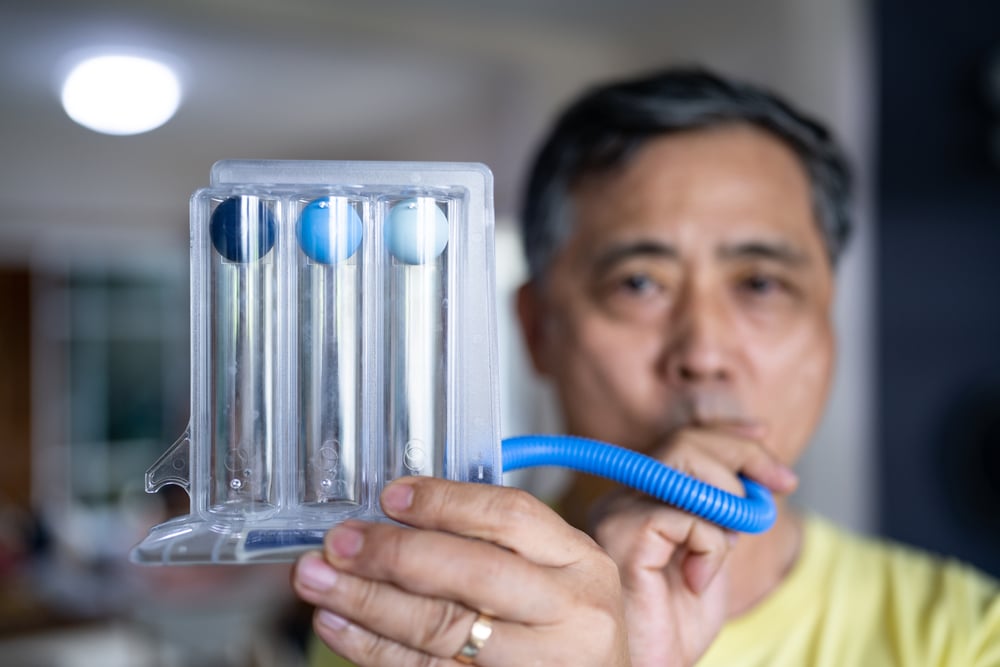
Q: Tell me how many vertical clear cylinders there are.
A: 3